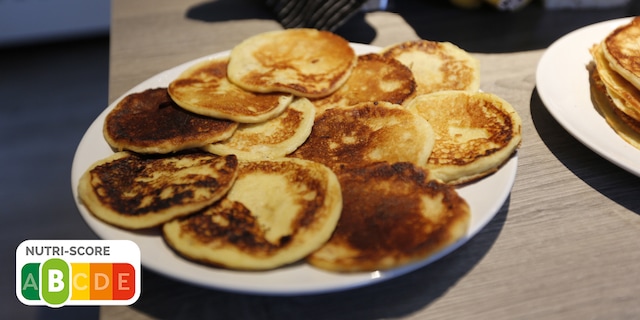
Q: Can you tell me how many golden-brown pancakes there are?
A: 11